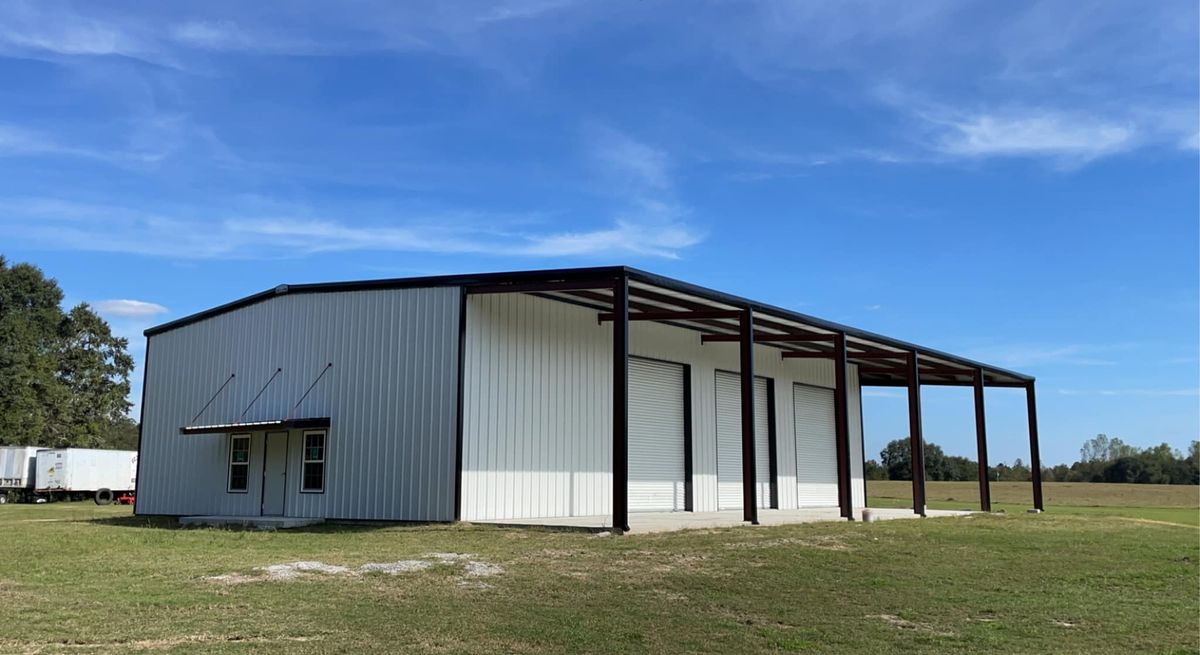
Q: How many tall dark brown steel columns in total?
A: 6